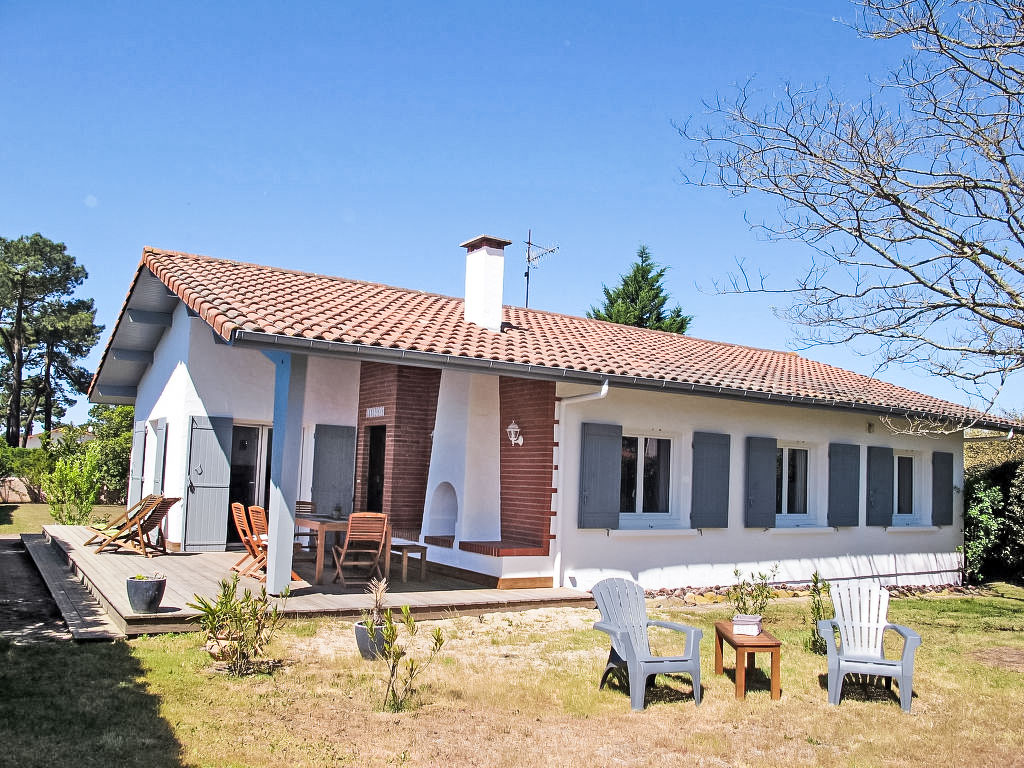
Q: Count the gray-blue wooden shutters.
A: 10